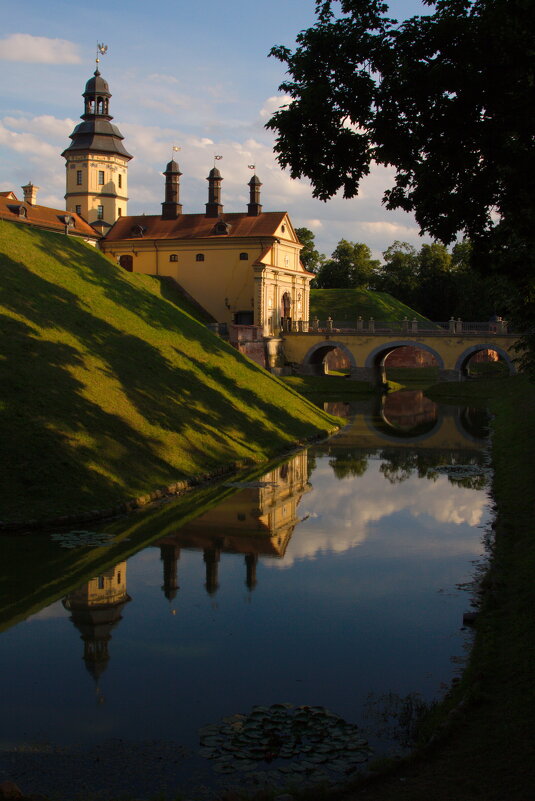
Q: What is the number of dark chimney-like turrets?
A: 3